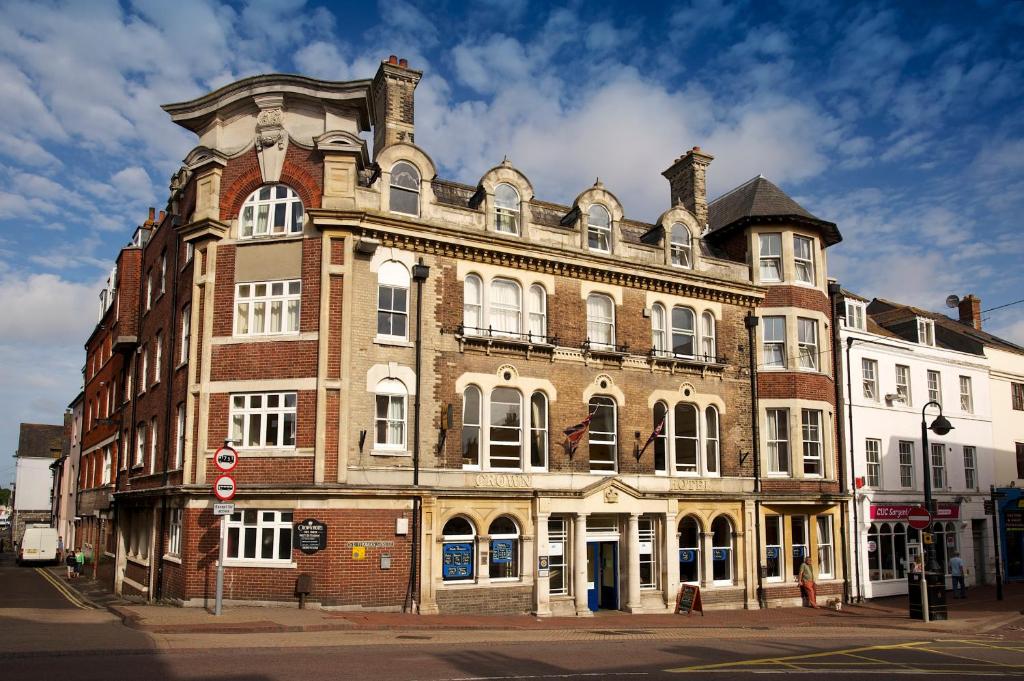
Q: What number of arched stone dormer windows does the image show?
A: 4